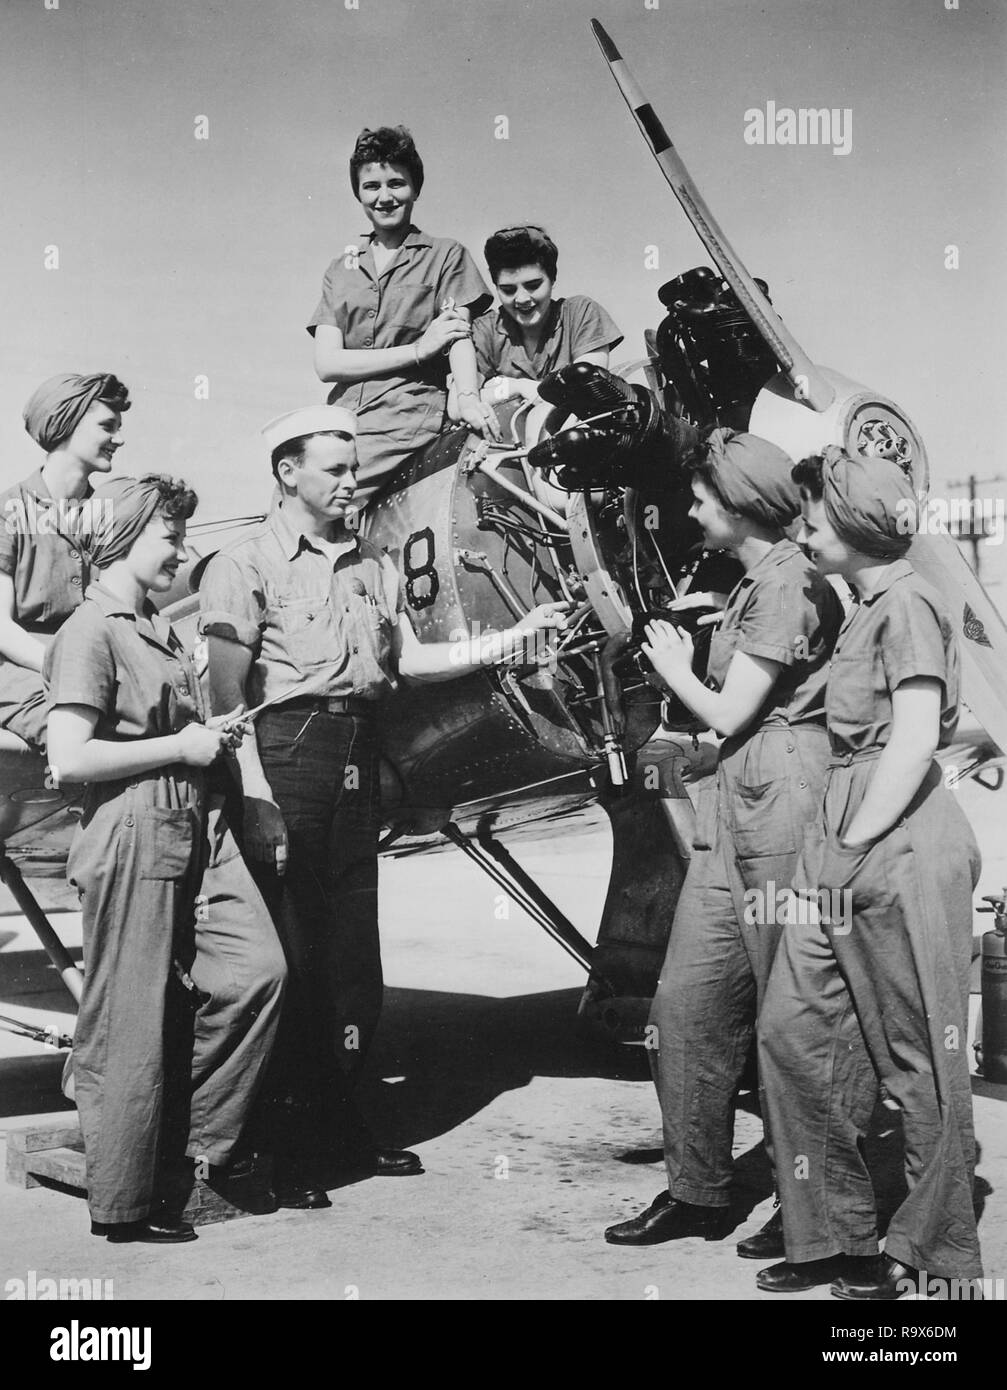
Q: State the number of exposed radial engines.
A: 1